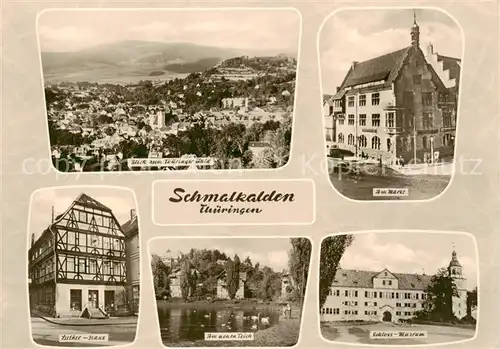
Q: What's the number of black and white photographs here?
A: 5